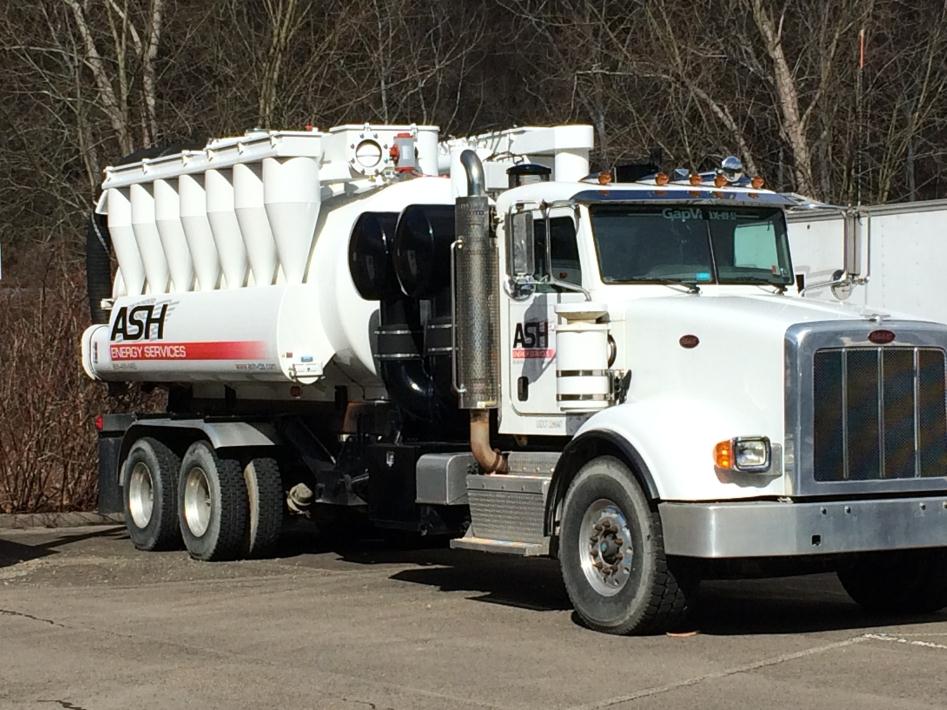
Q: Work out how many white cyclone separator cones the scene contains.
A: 7